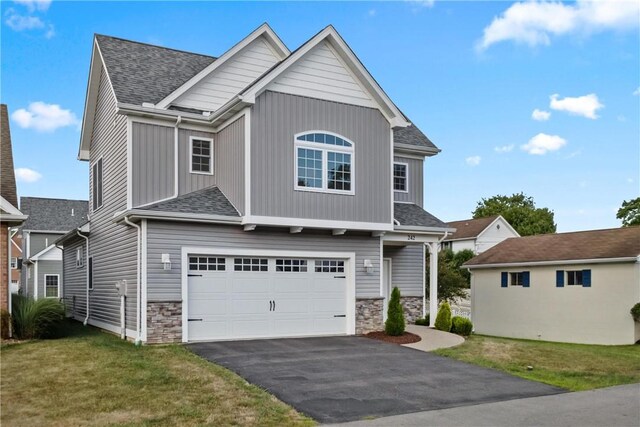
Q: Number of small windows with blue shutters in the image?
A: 2